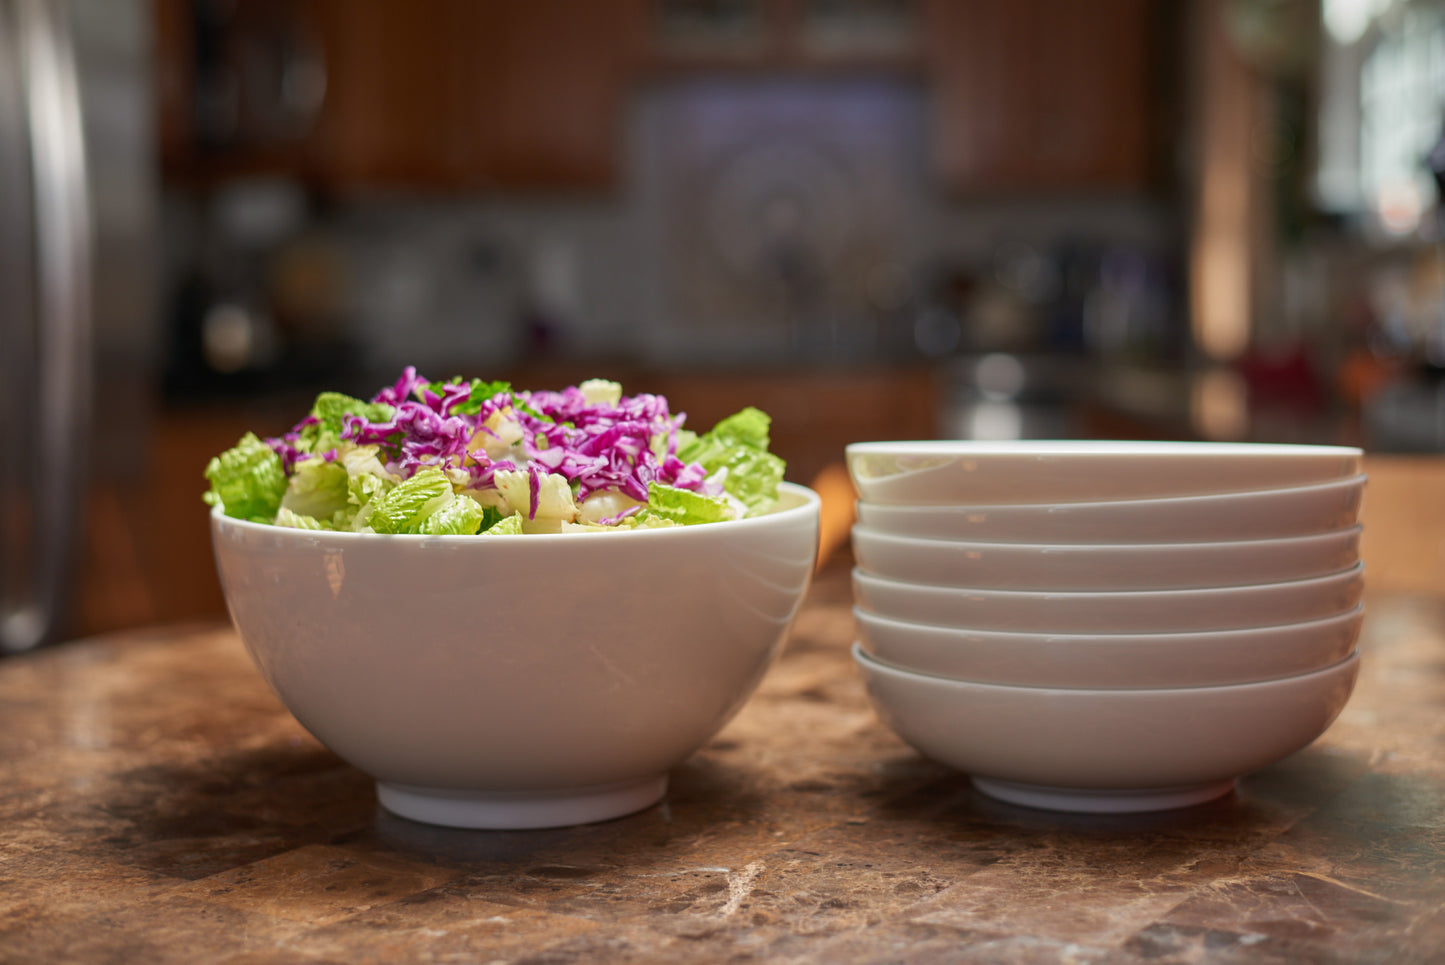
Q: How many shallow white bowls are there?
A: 6